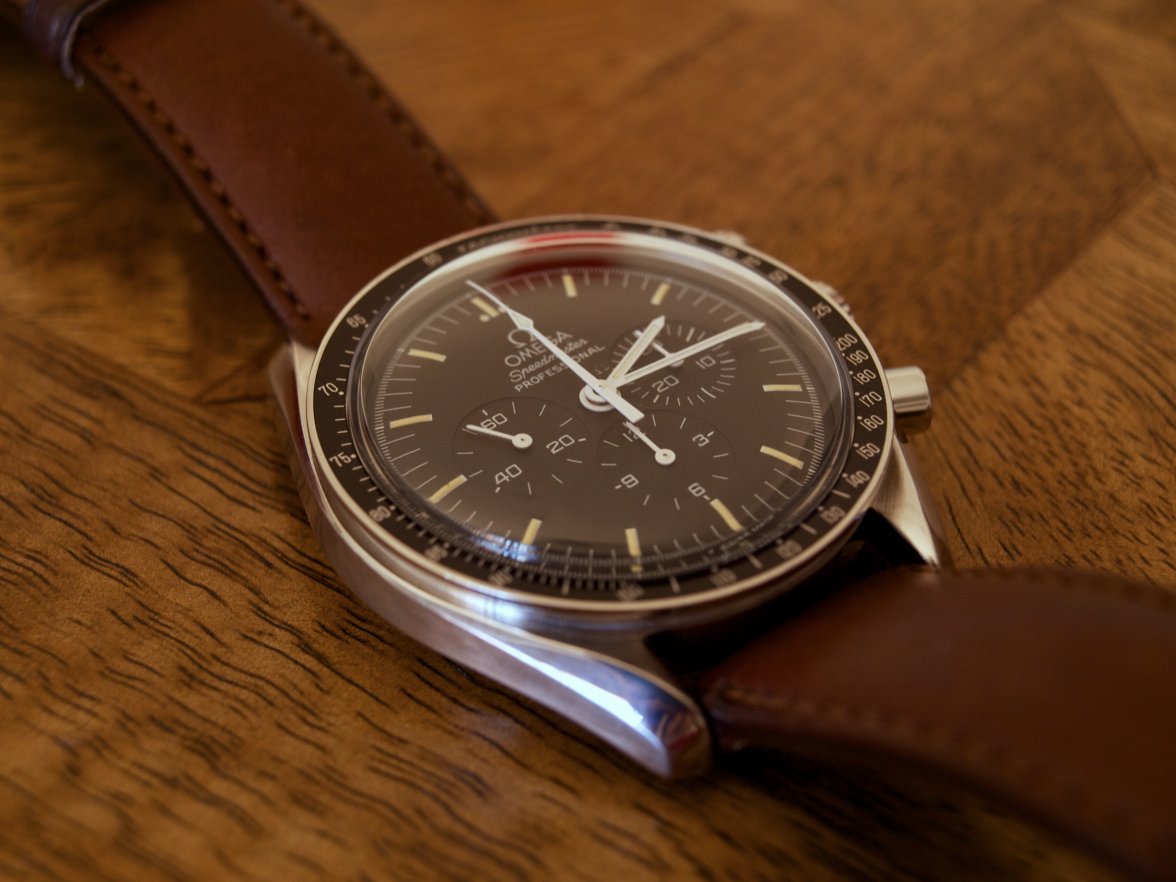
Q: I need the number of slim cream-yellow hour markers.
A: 11